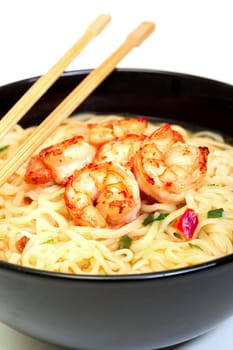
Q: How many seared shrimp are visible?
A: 5